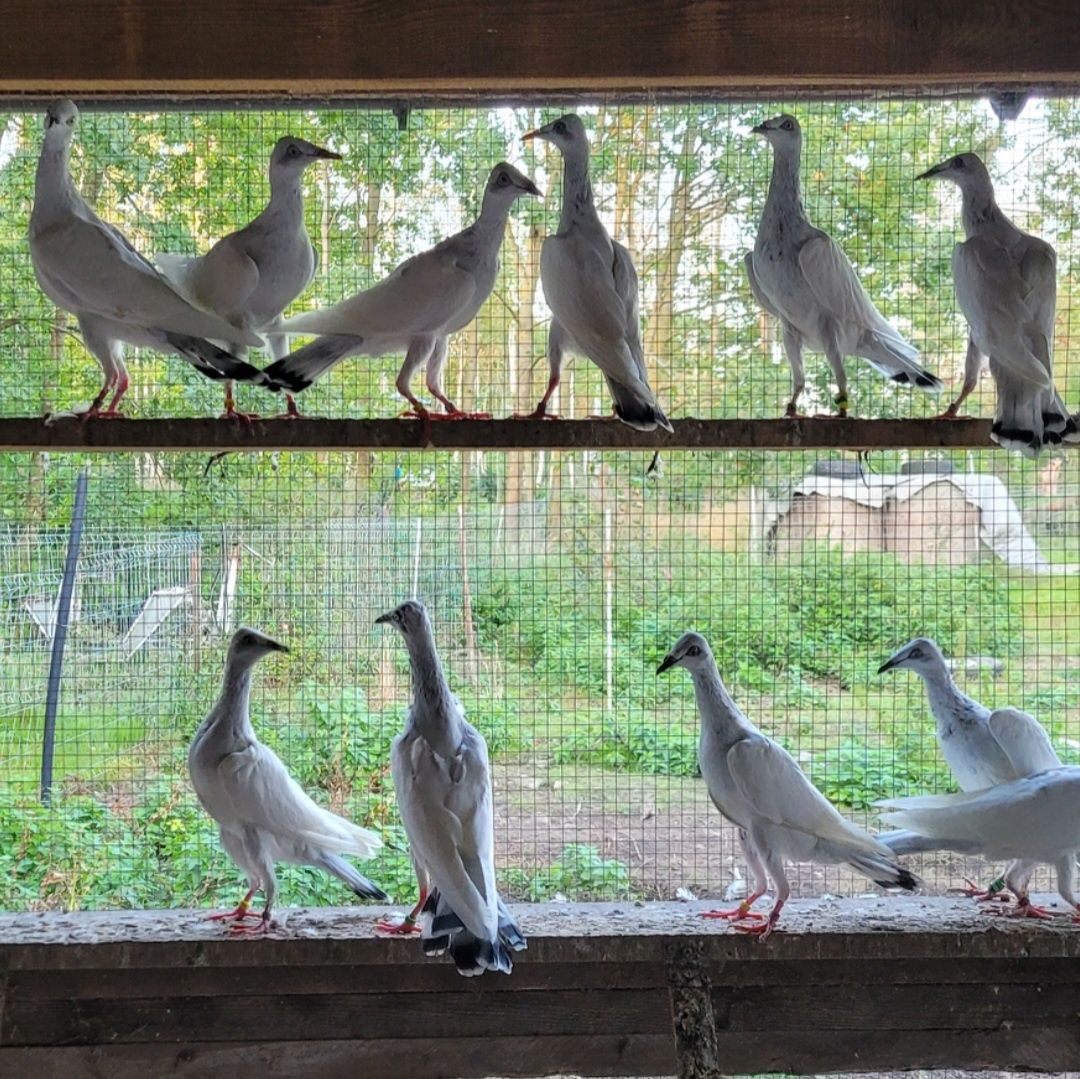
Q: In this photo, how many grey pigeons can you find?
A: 11